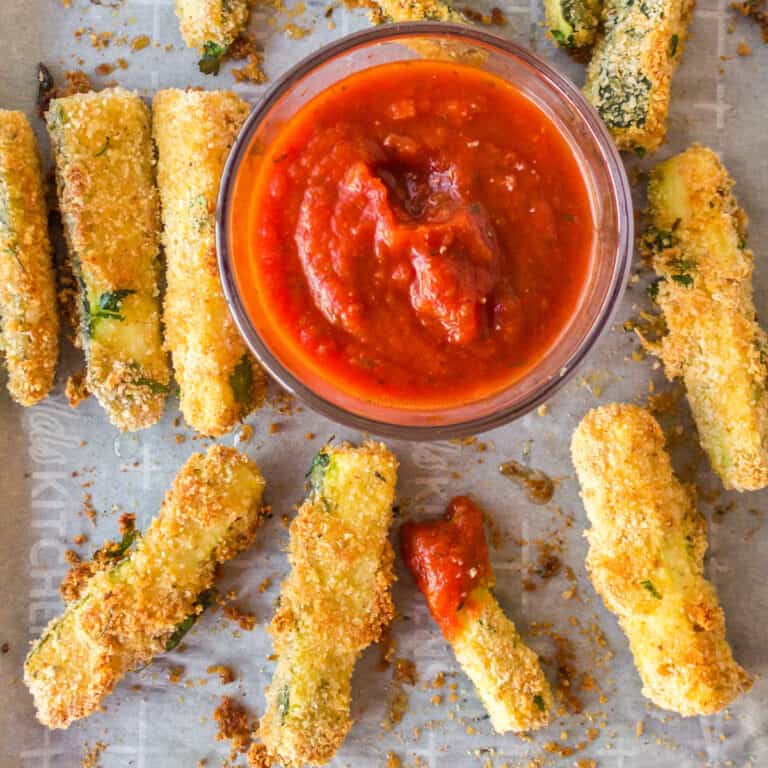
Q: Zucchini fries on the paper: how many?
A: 12